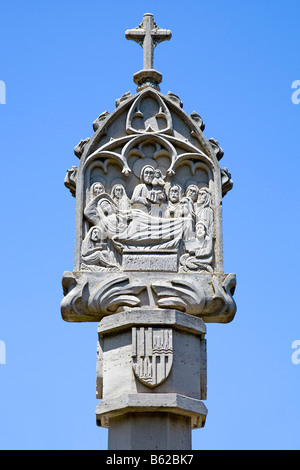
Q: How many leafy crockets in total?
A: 8